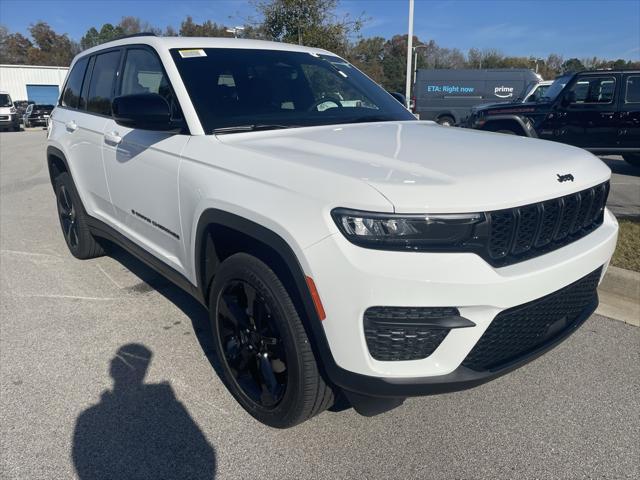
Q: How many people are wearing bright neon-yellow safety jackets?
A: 0